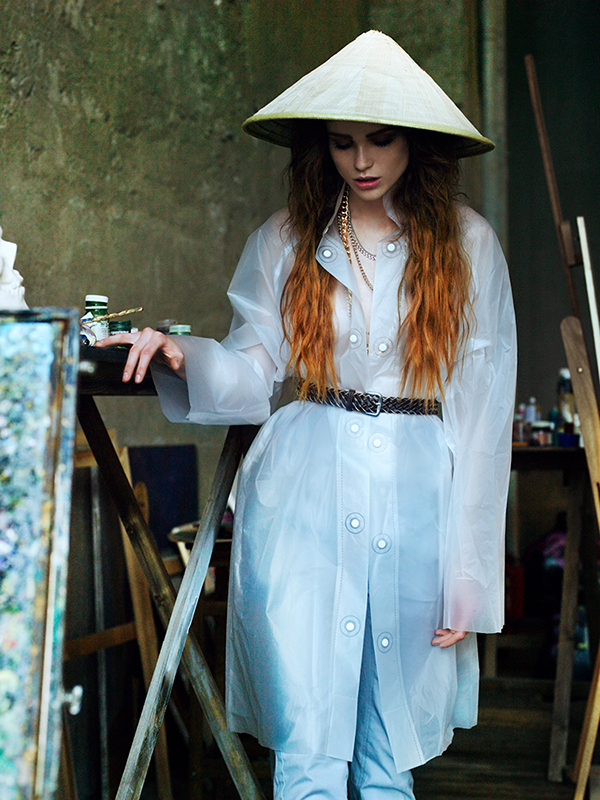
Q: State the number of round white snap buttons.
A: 10